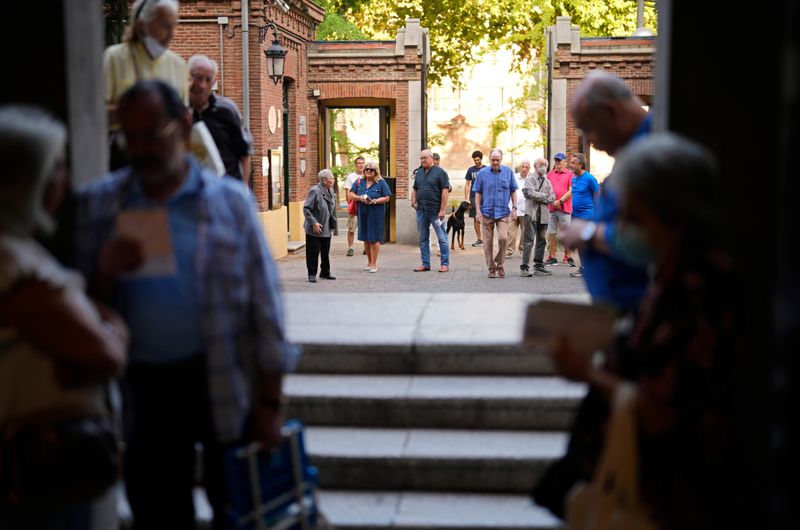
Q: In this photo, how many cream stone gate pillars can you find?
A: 2